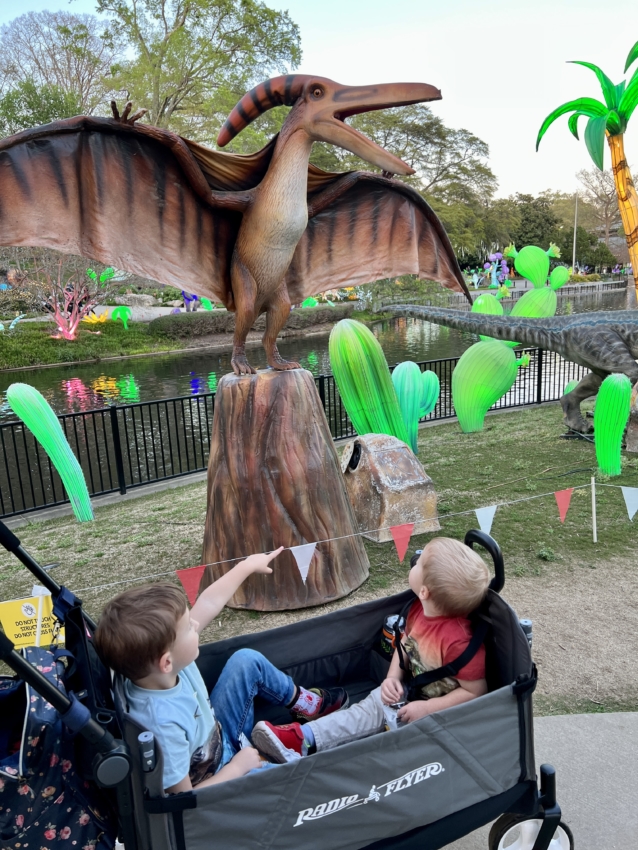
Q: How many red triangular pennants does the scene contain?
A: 3